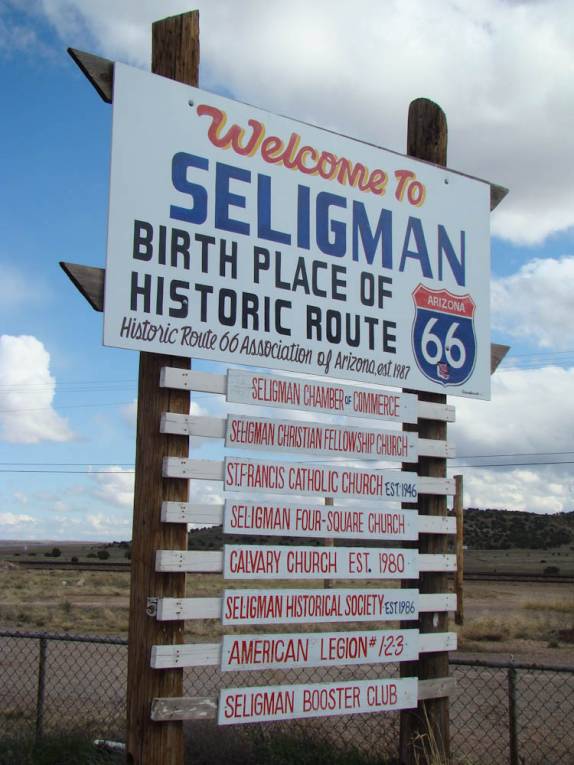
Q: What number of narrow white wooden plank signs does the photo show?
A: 8